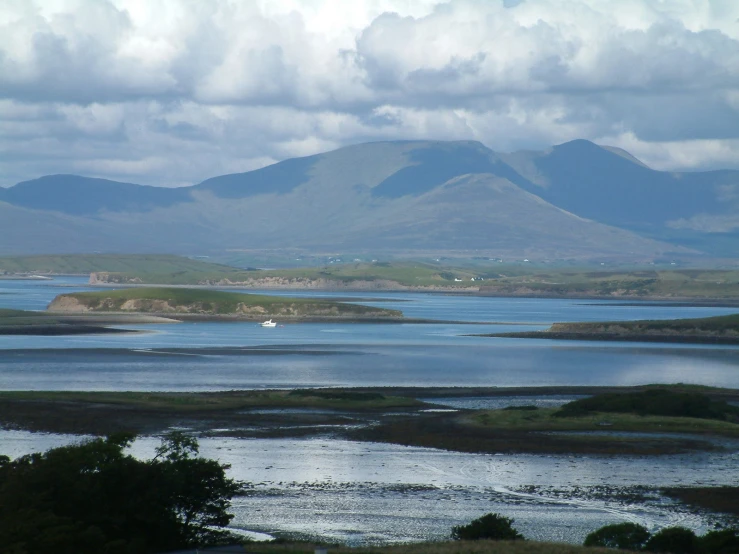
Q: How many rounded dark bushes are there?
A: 4